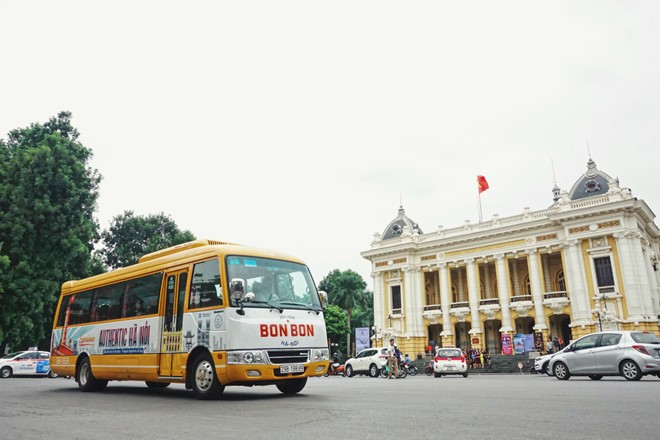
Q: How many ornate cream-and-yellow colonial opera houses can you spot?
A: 1